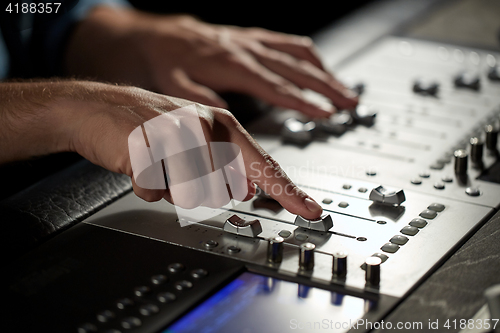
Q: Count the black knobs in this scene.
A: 7